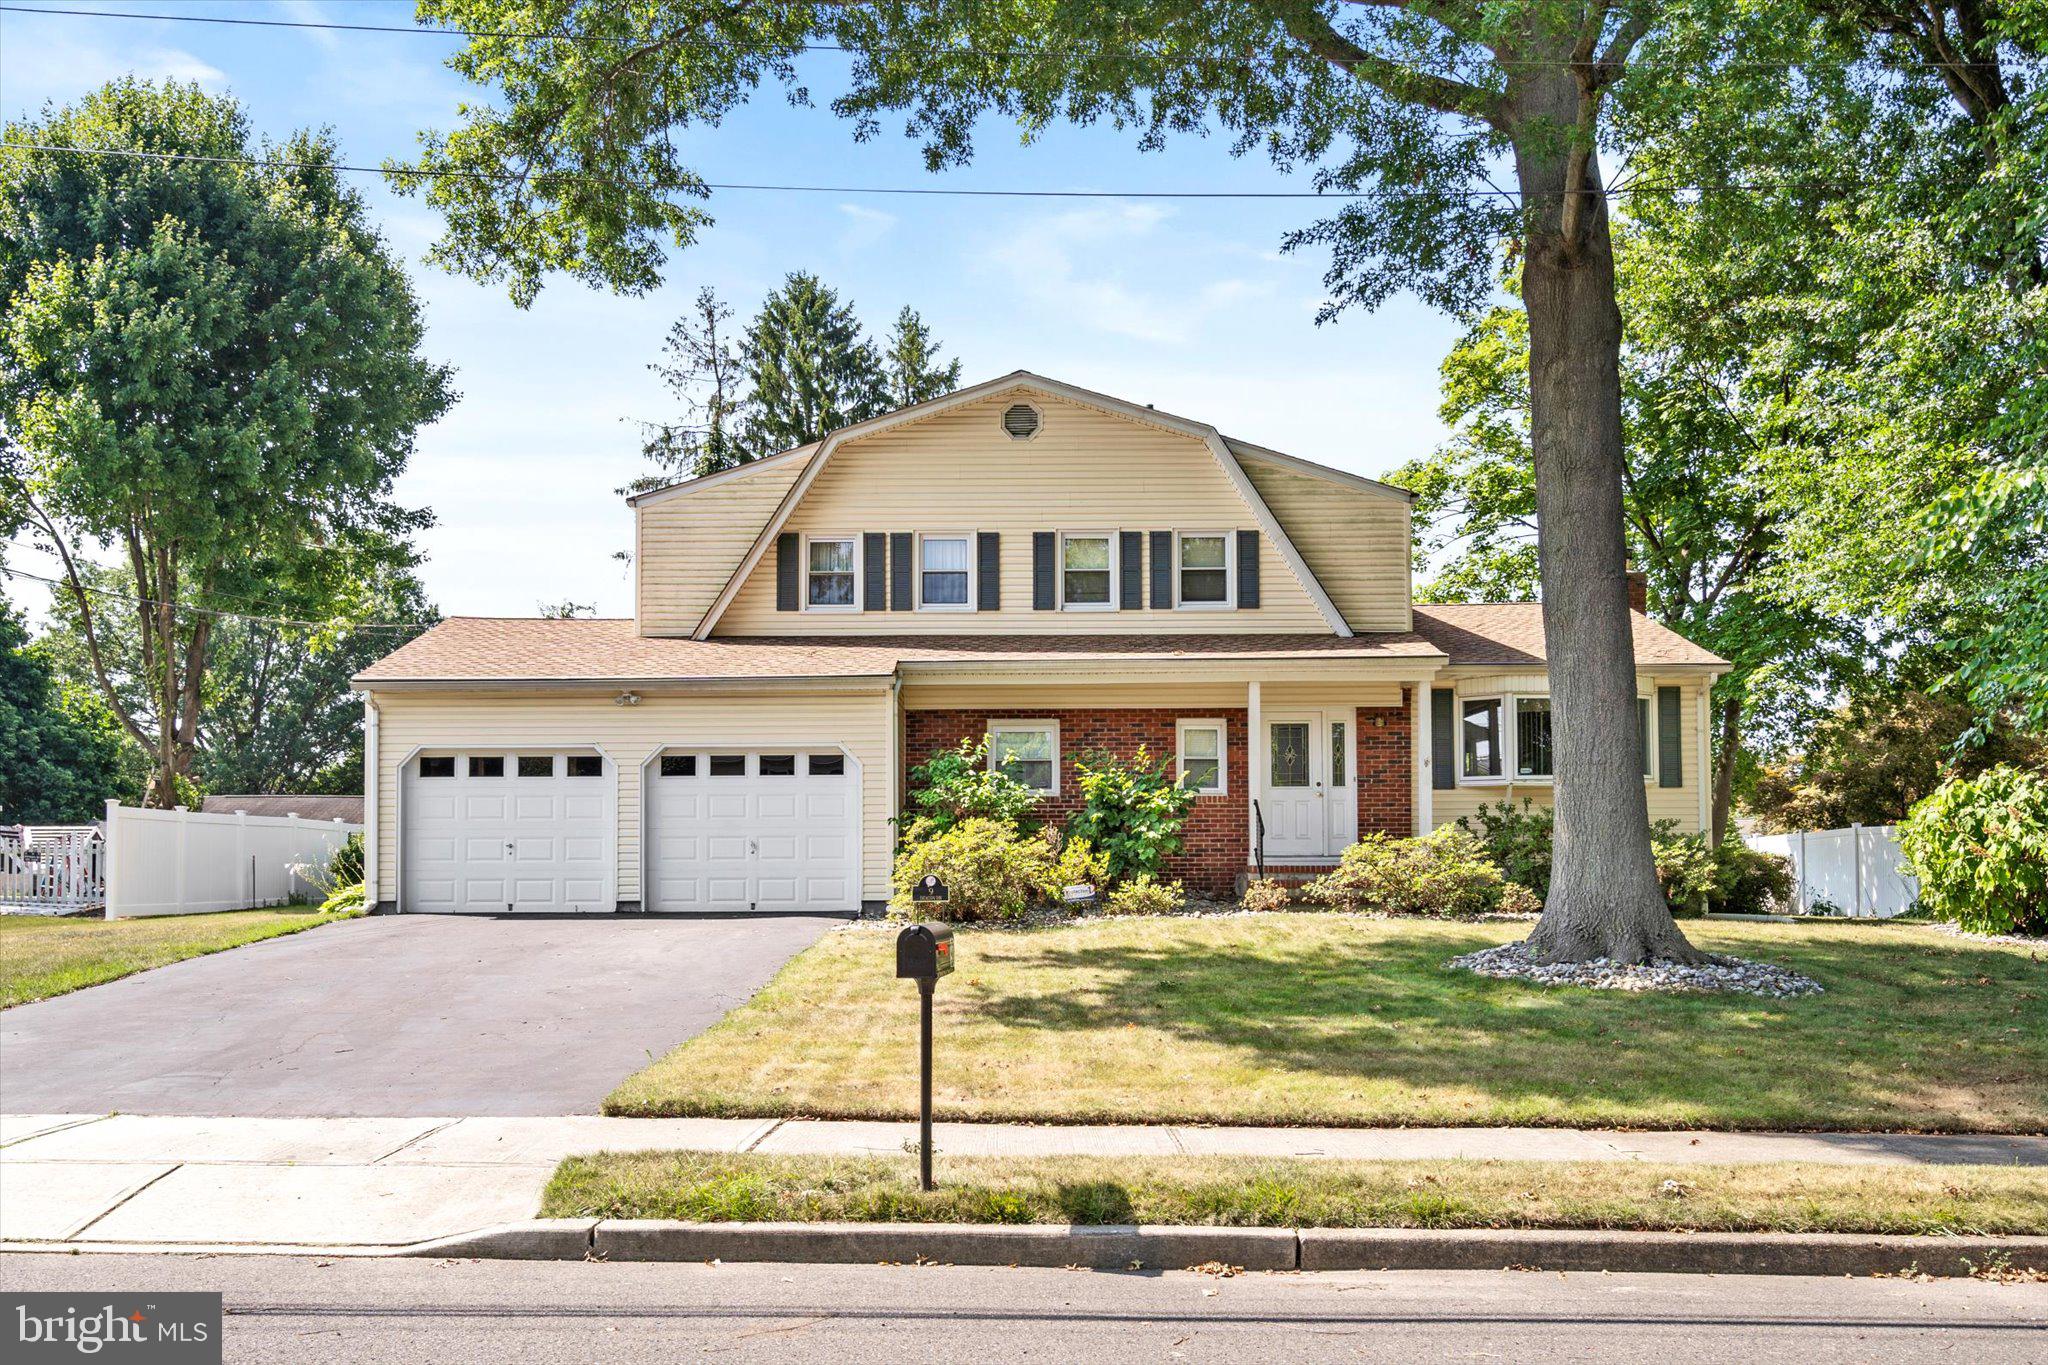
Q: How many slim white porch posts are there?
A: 2